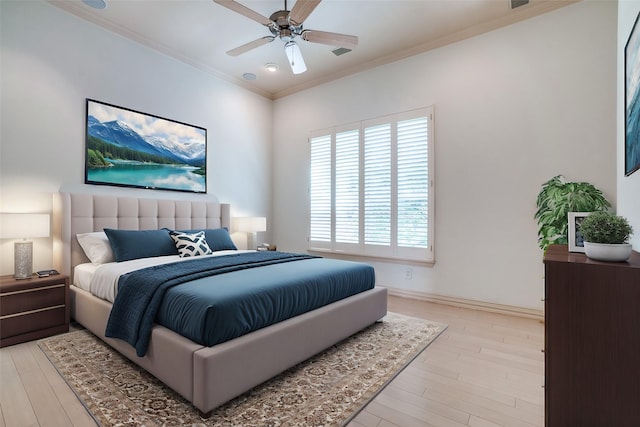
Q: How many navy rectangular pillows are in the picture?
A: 2